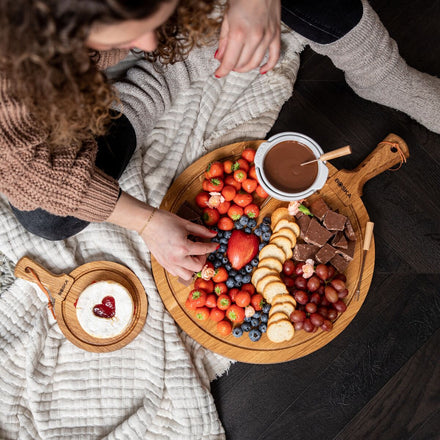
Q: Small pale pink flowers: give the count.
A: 5